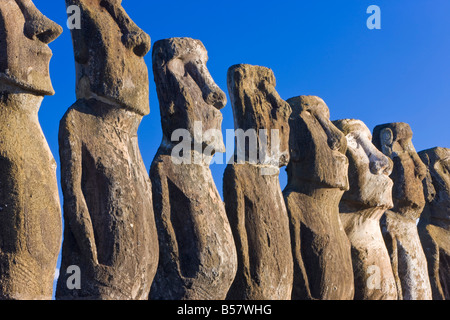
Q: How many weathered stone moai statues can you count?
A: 8